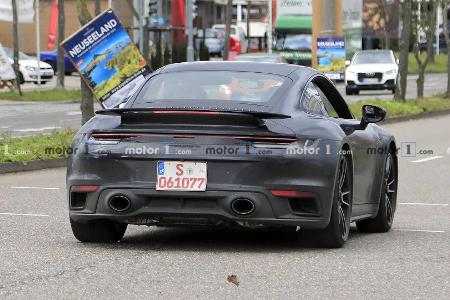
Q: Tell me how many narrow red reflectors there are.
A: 2